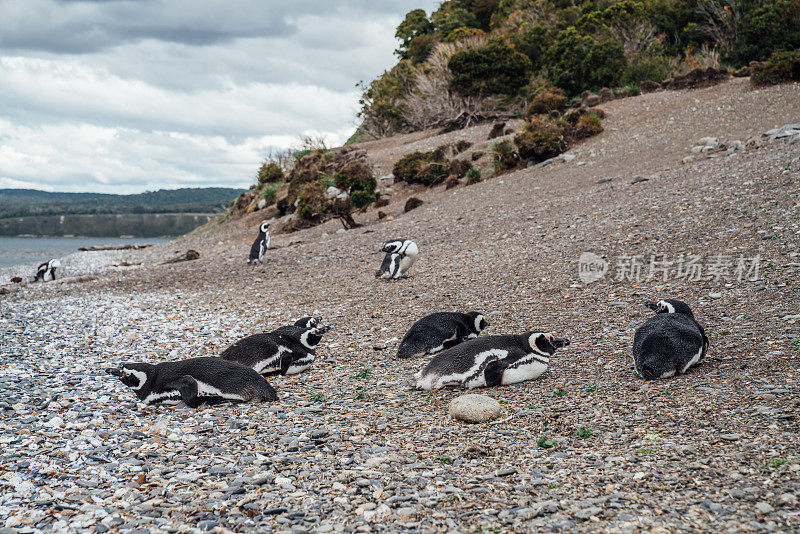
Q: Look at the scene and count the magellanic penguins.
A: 9